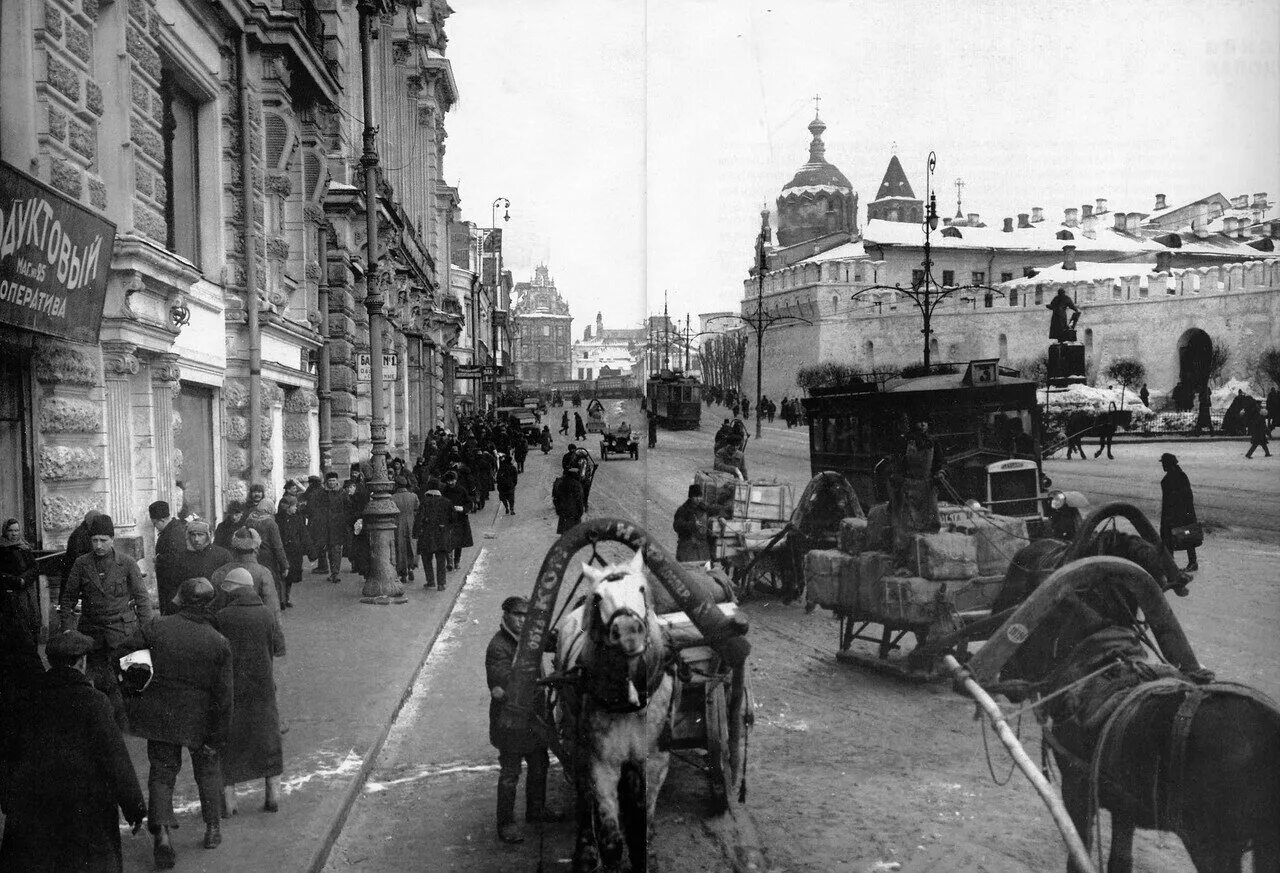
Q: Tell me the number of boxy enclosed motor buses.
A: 1